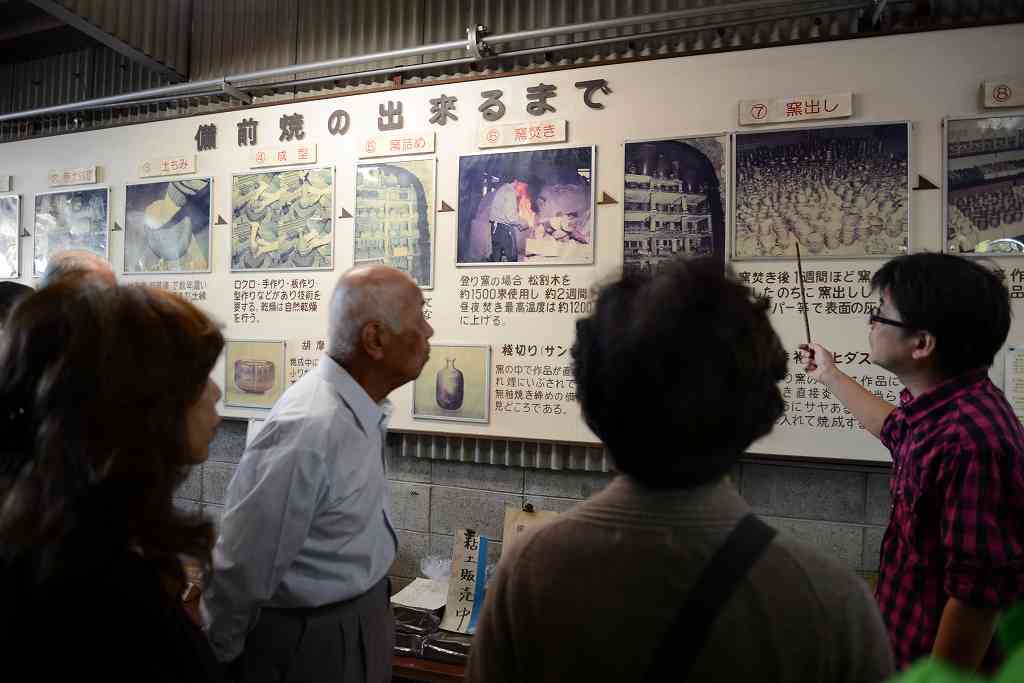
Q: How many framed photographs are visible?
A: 11